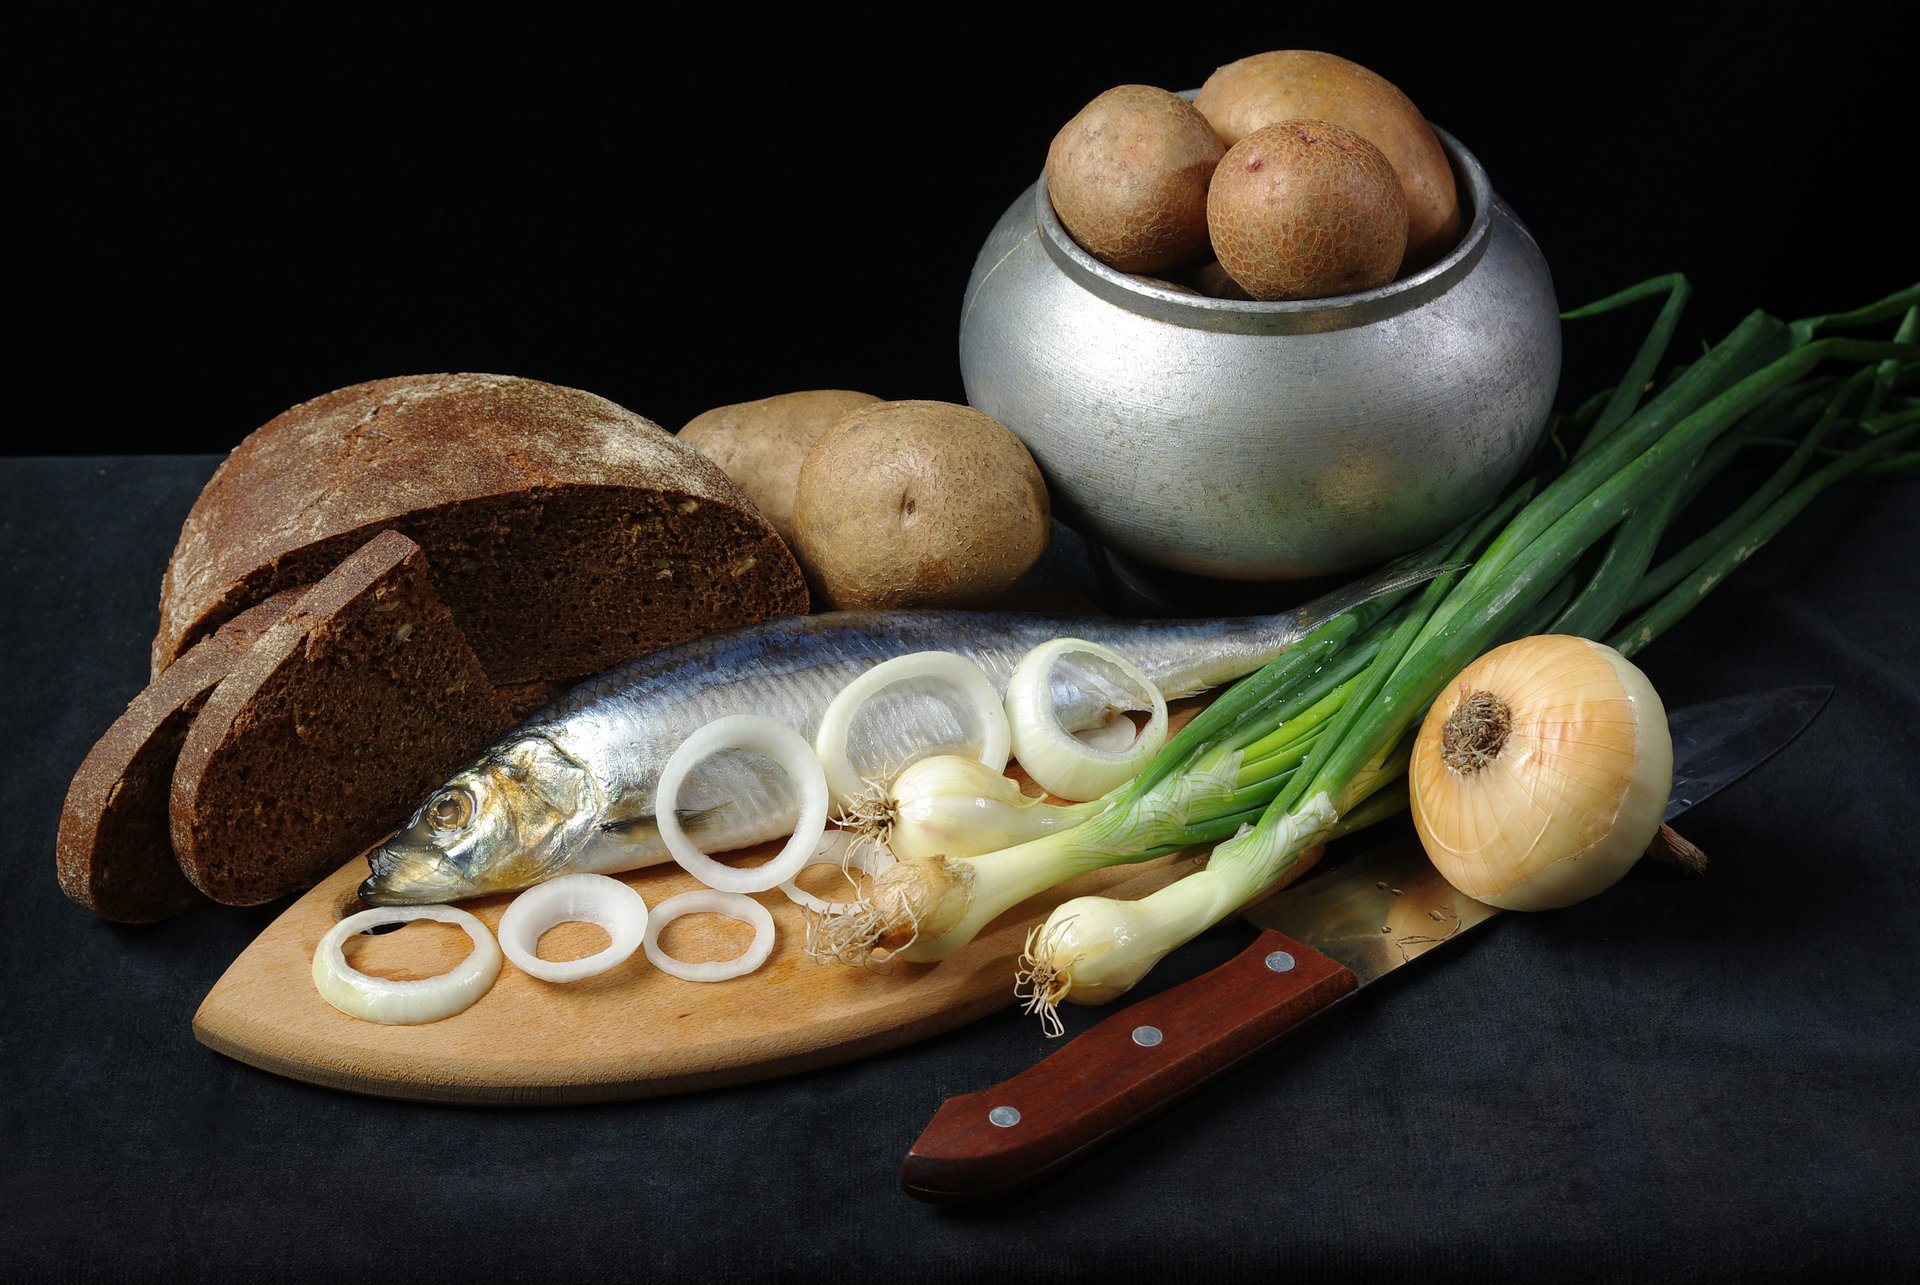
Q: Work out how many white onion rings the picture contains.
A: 7